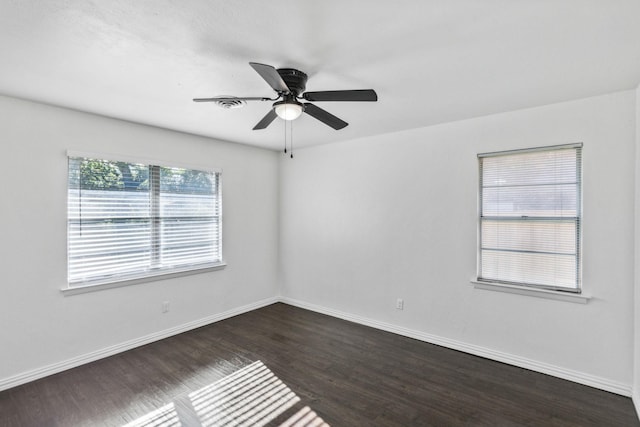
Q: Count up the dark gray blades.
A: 5